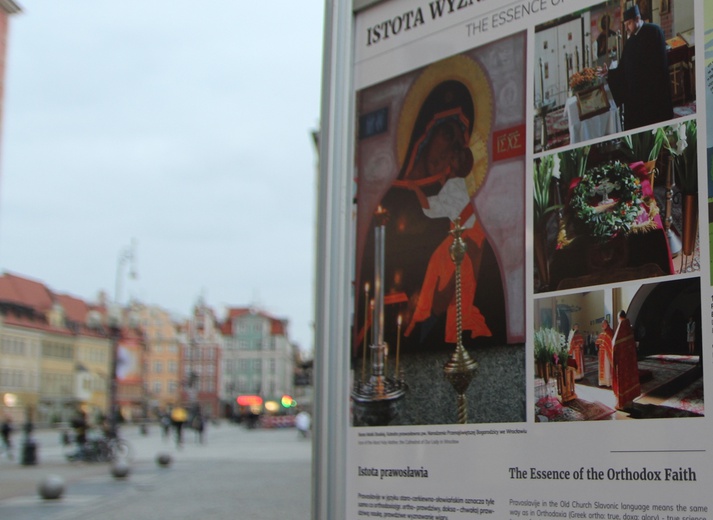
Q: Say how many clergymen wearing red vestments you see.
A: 3